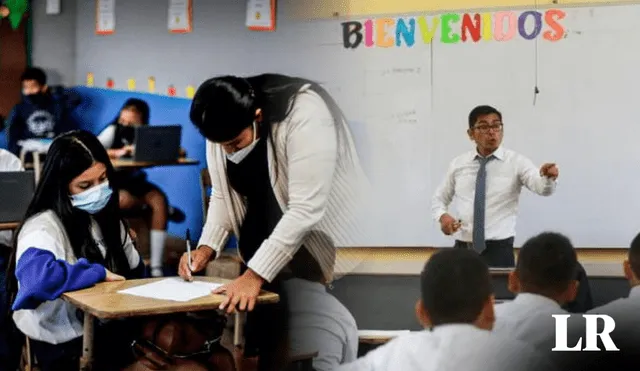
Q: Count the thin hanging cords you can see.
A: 1